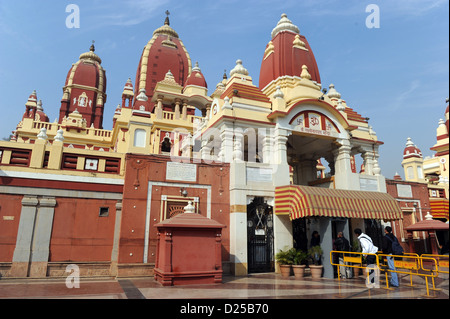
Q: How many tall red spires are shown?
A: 3